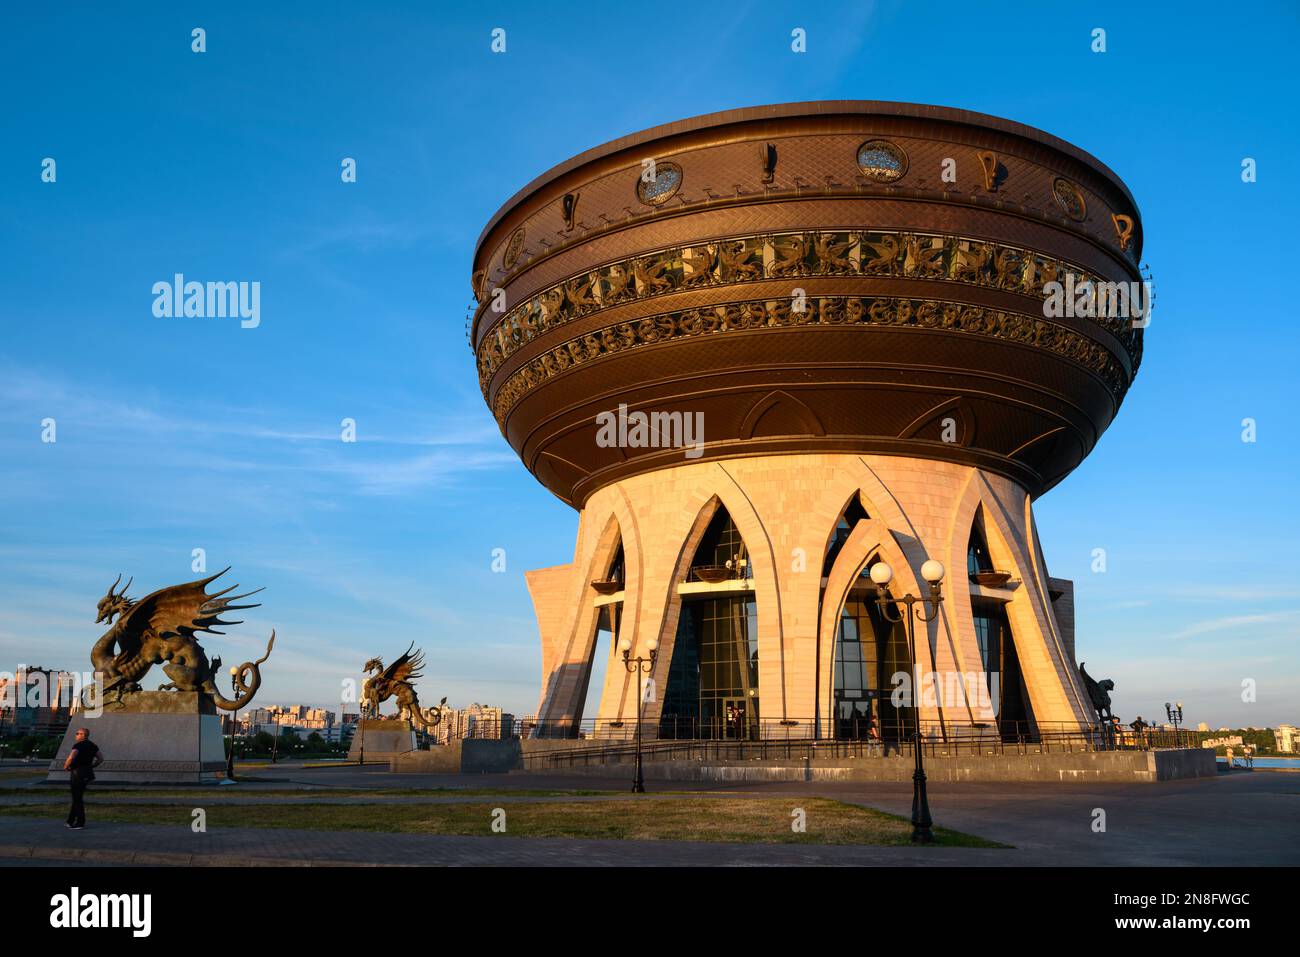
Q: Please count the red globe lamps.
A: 0